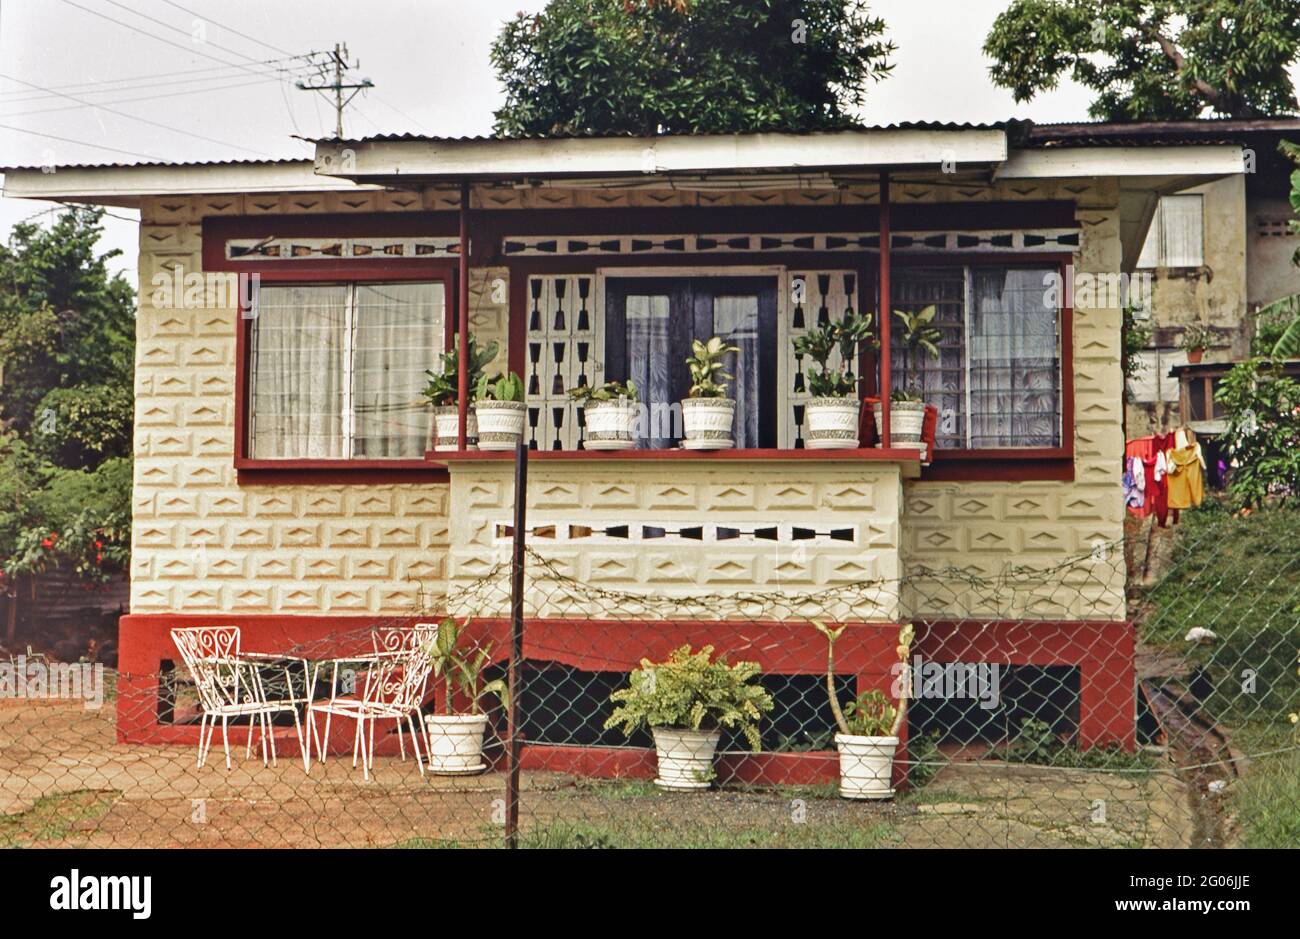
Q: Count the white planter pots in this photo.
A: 9